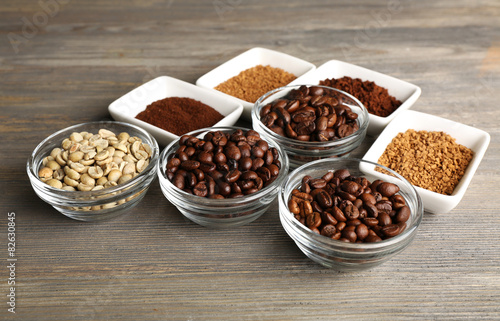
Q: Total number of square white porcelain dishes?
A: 4